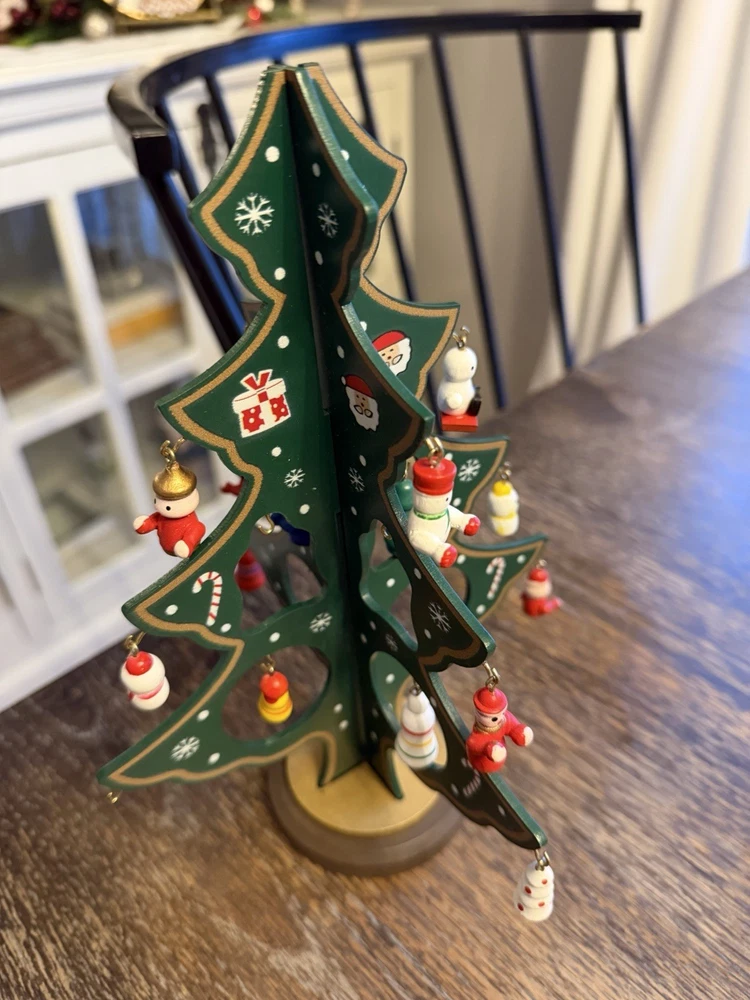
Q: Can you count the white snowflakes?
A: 9